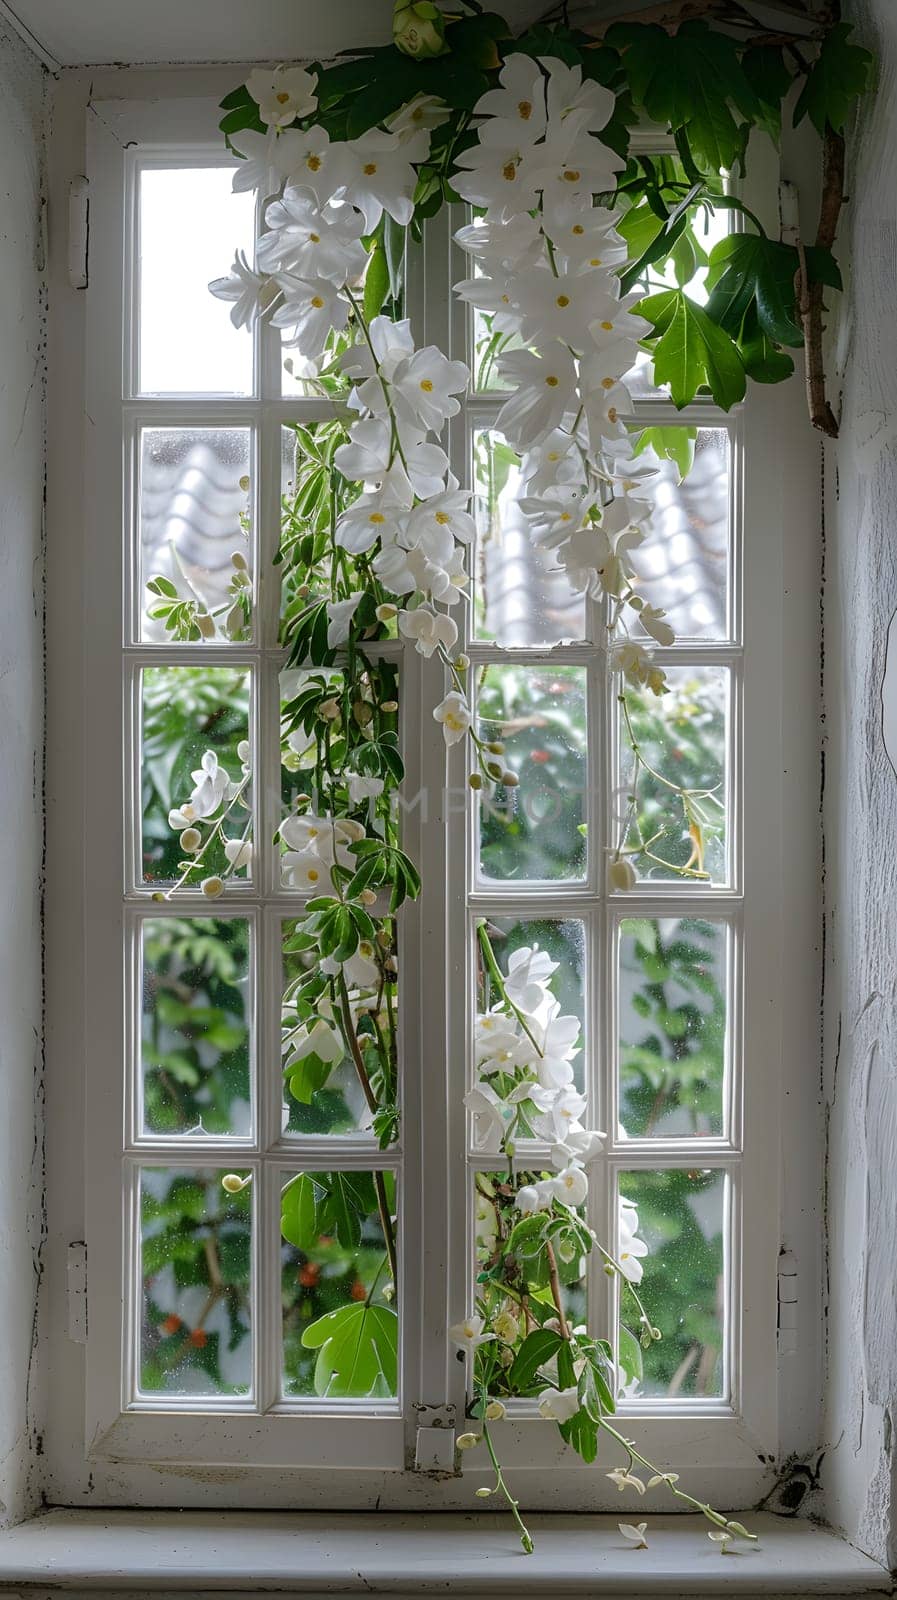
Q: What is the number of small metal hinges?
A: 4